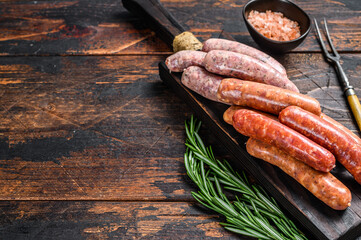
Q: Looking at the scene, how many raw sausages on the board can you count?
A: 10